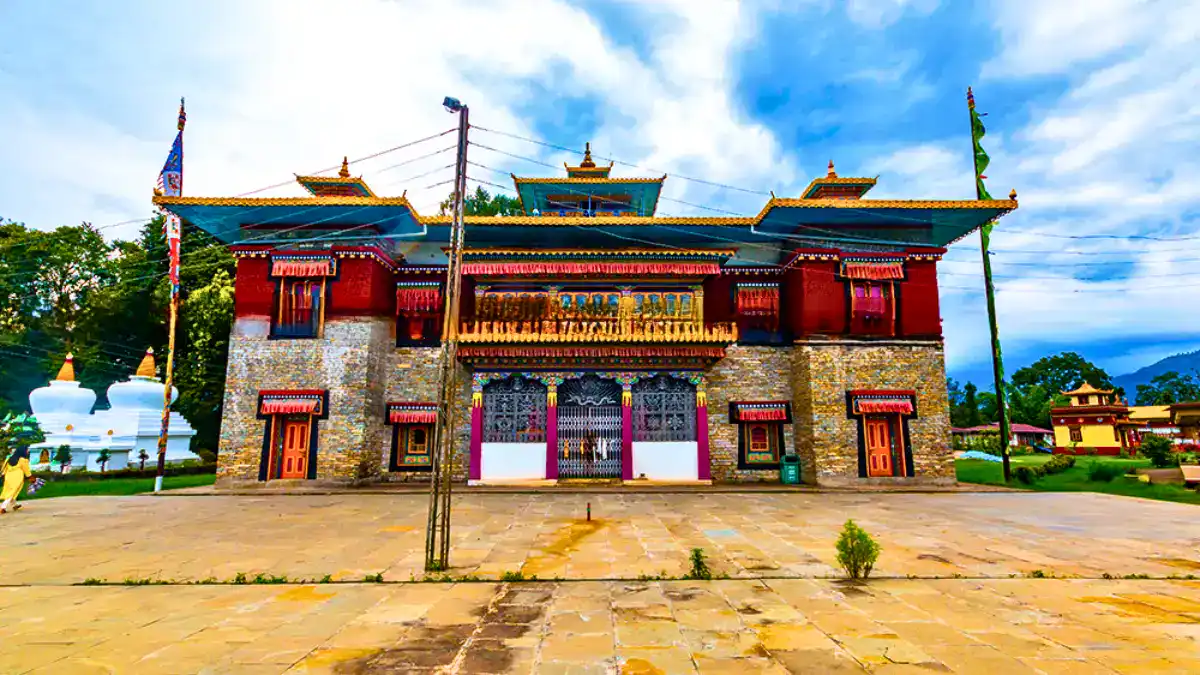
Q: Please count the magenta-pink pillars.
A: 4